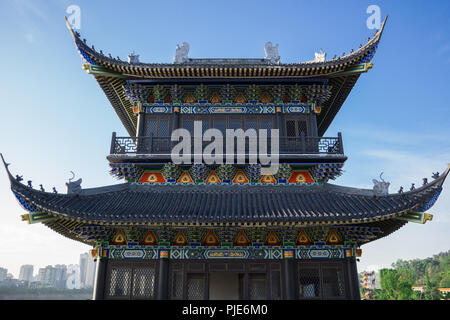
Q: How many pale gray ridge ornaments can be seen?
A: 6